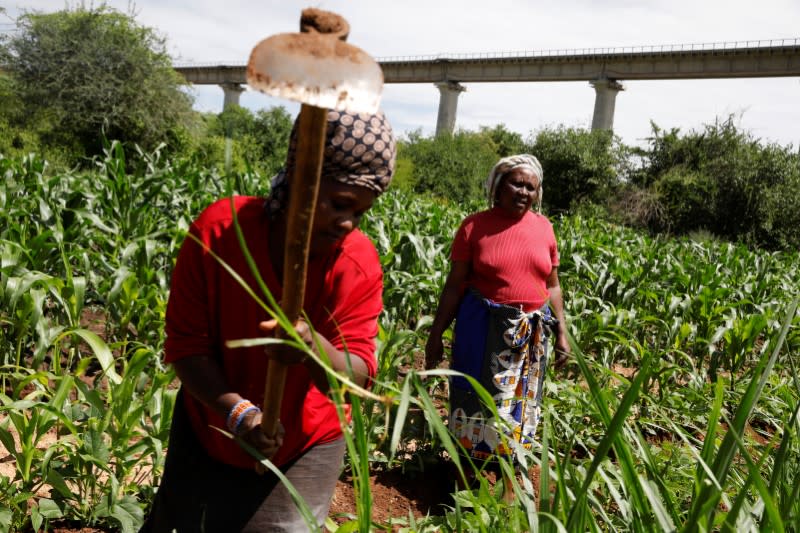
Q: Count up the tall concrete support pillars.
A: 3